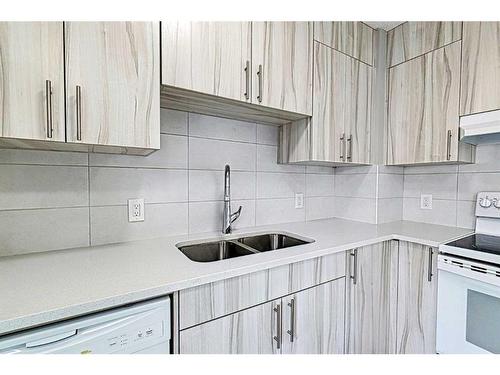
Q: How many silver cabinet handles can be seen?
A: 11